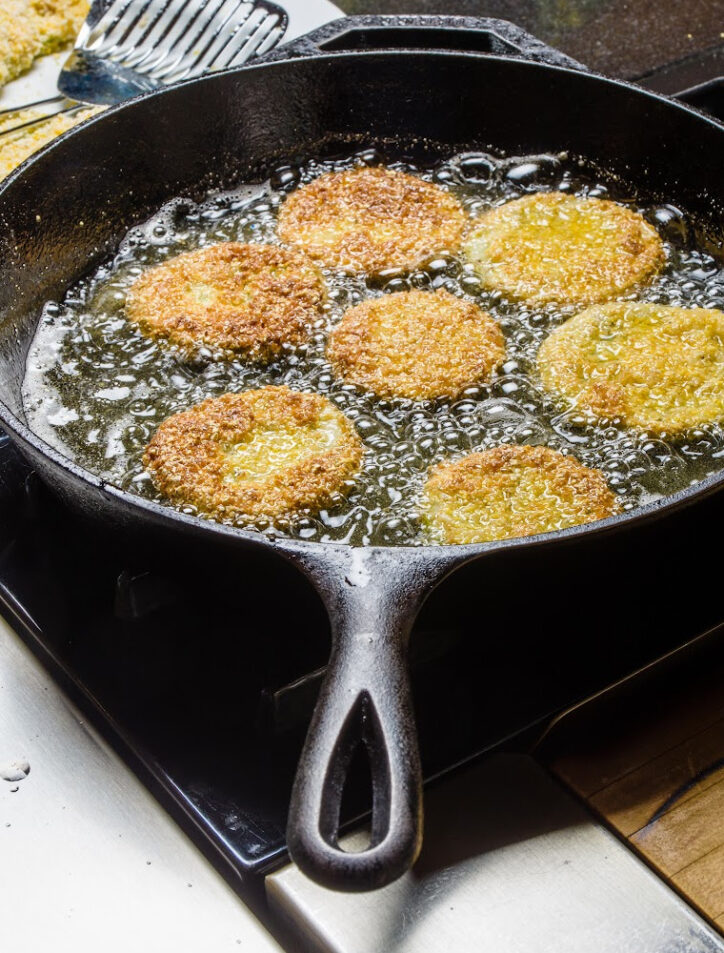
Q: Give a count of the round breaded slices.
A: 7